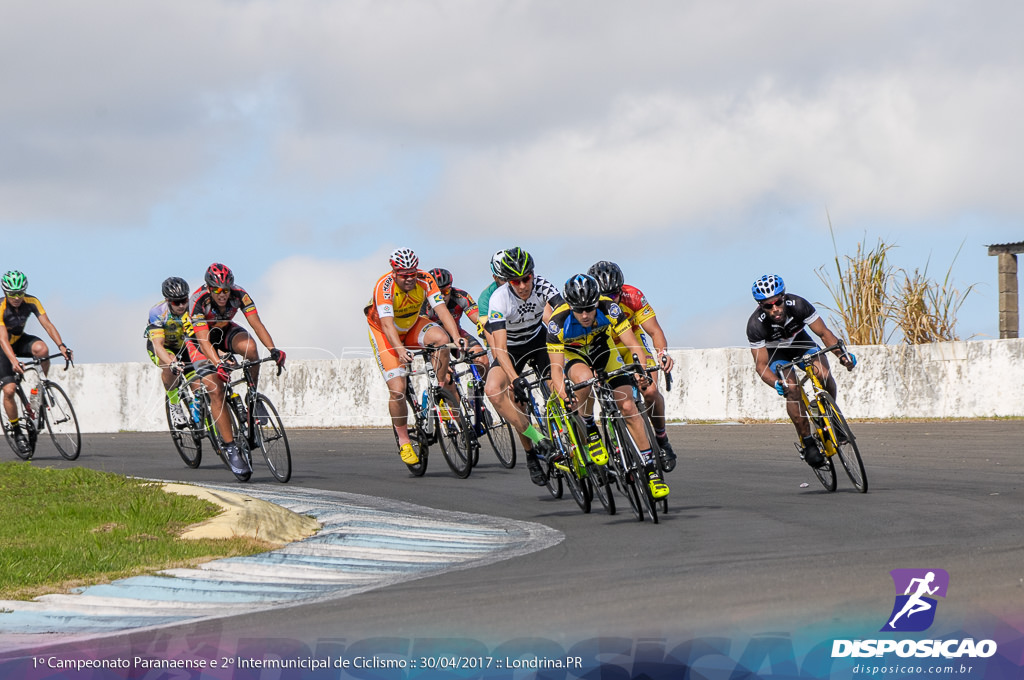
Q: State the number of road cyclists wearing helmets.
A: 10